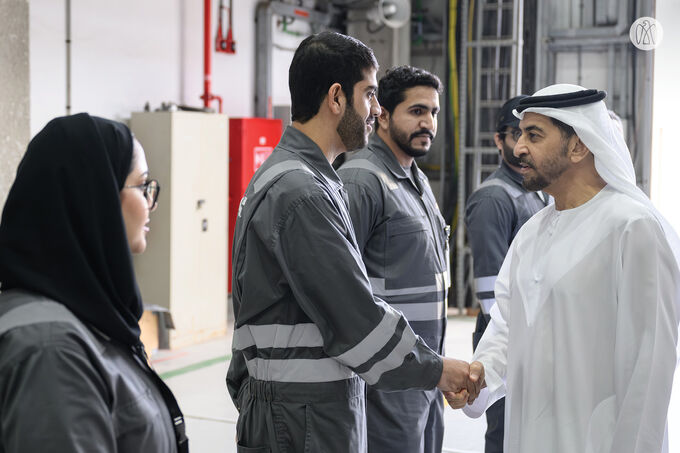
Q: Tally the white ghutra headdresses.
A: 1